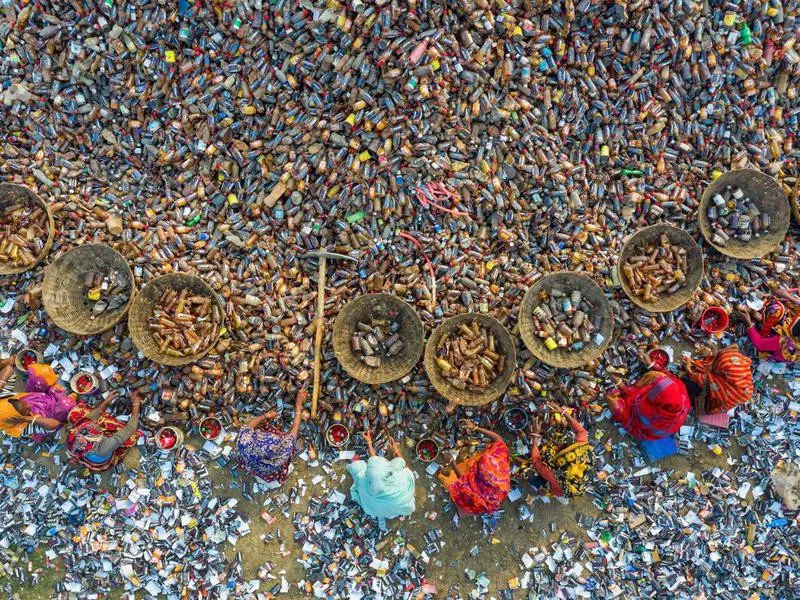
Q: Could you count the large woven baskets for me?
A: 9